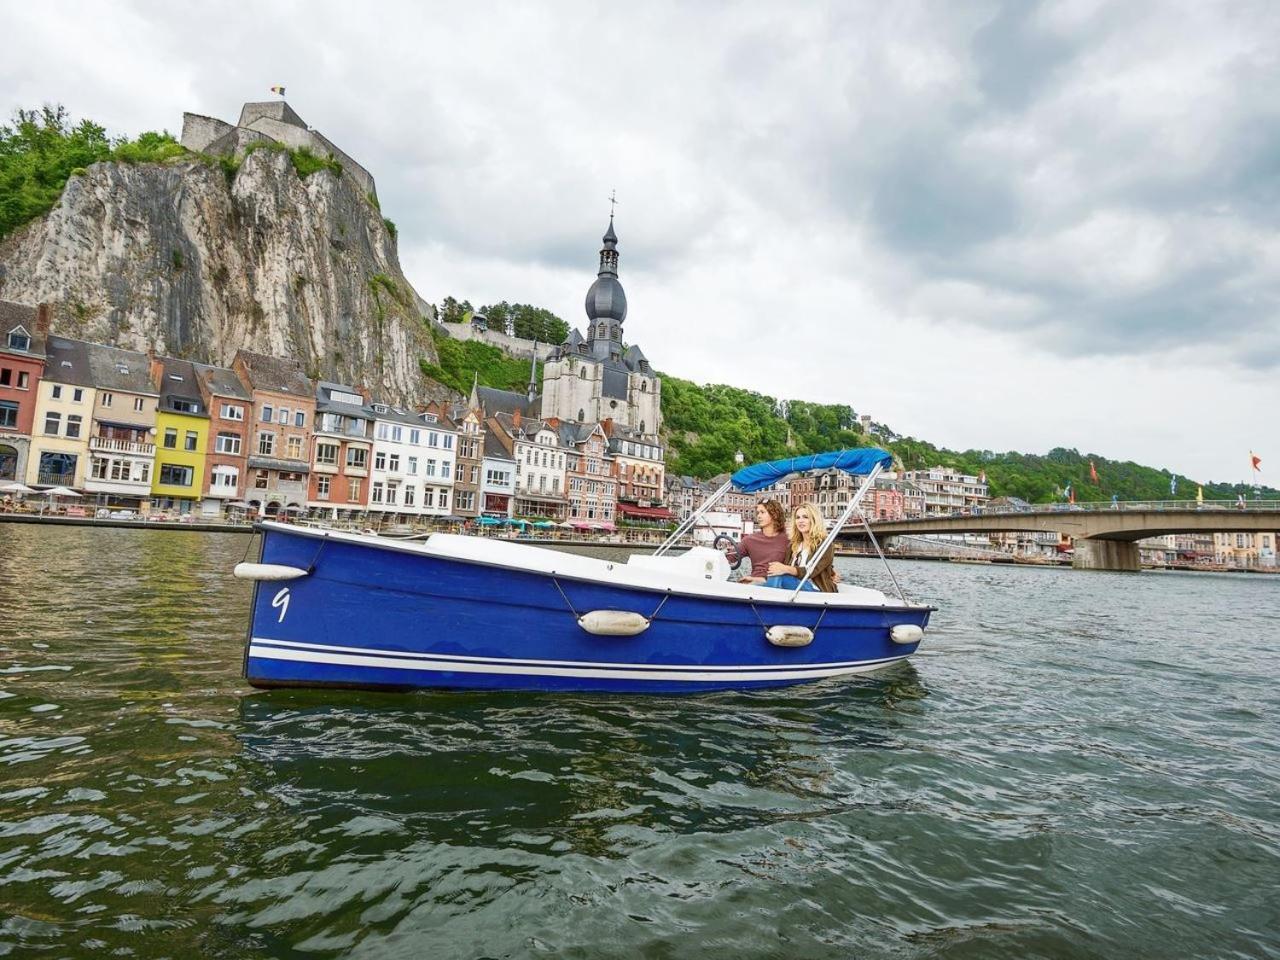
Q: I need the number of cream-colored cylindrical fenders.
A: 4